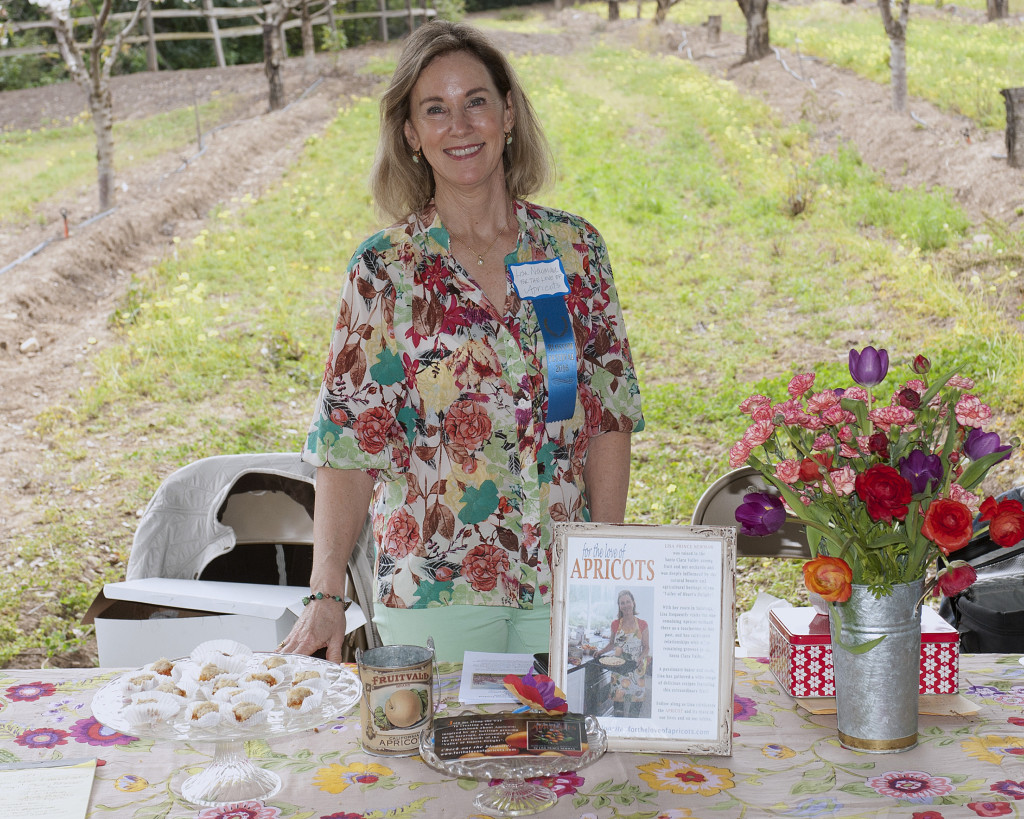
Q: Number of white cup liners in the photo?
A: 14